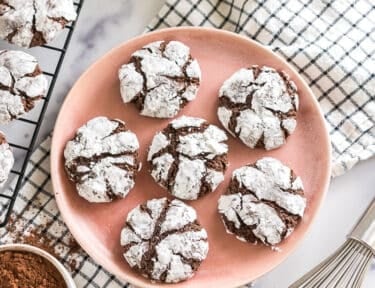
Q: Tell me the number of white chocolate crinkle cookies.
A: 9